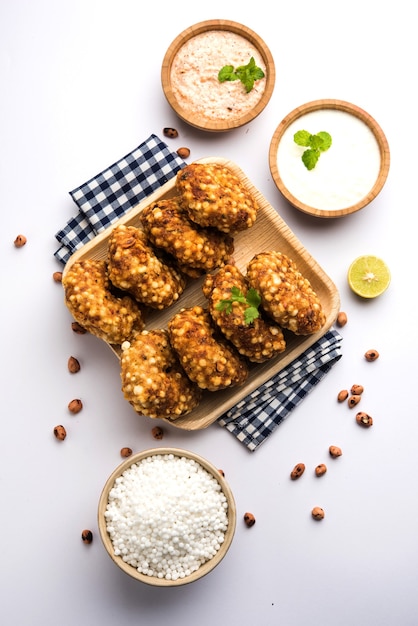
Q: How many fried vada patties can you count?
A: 8